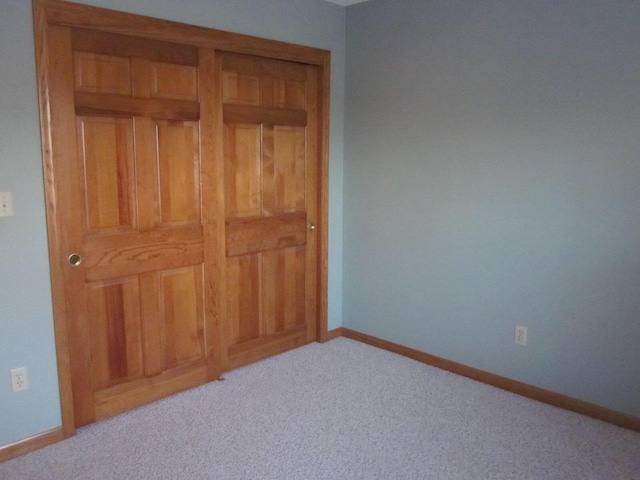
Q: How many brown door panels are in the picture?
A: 12